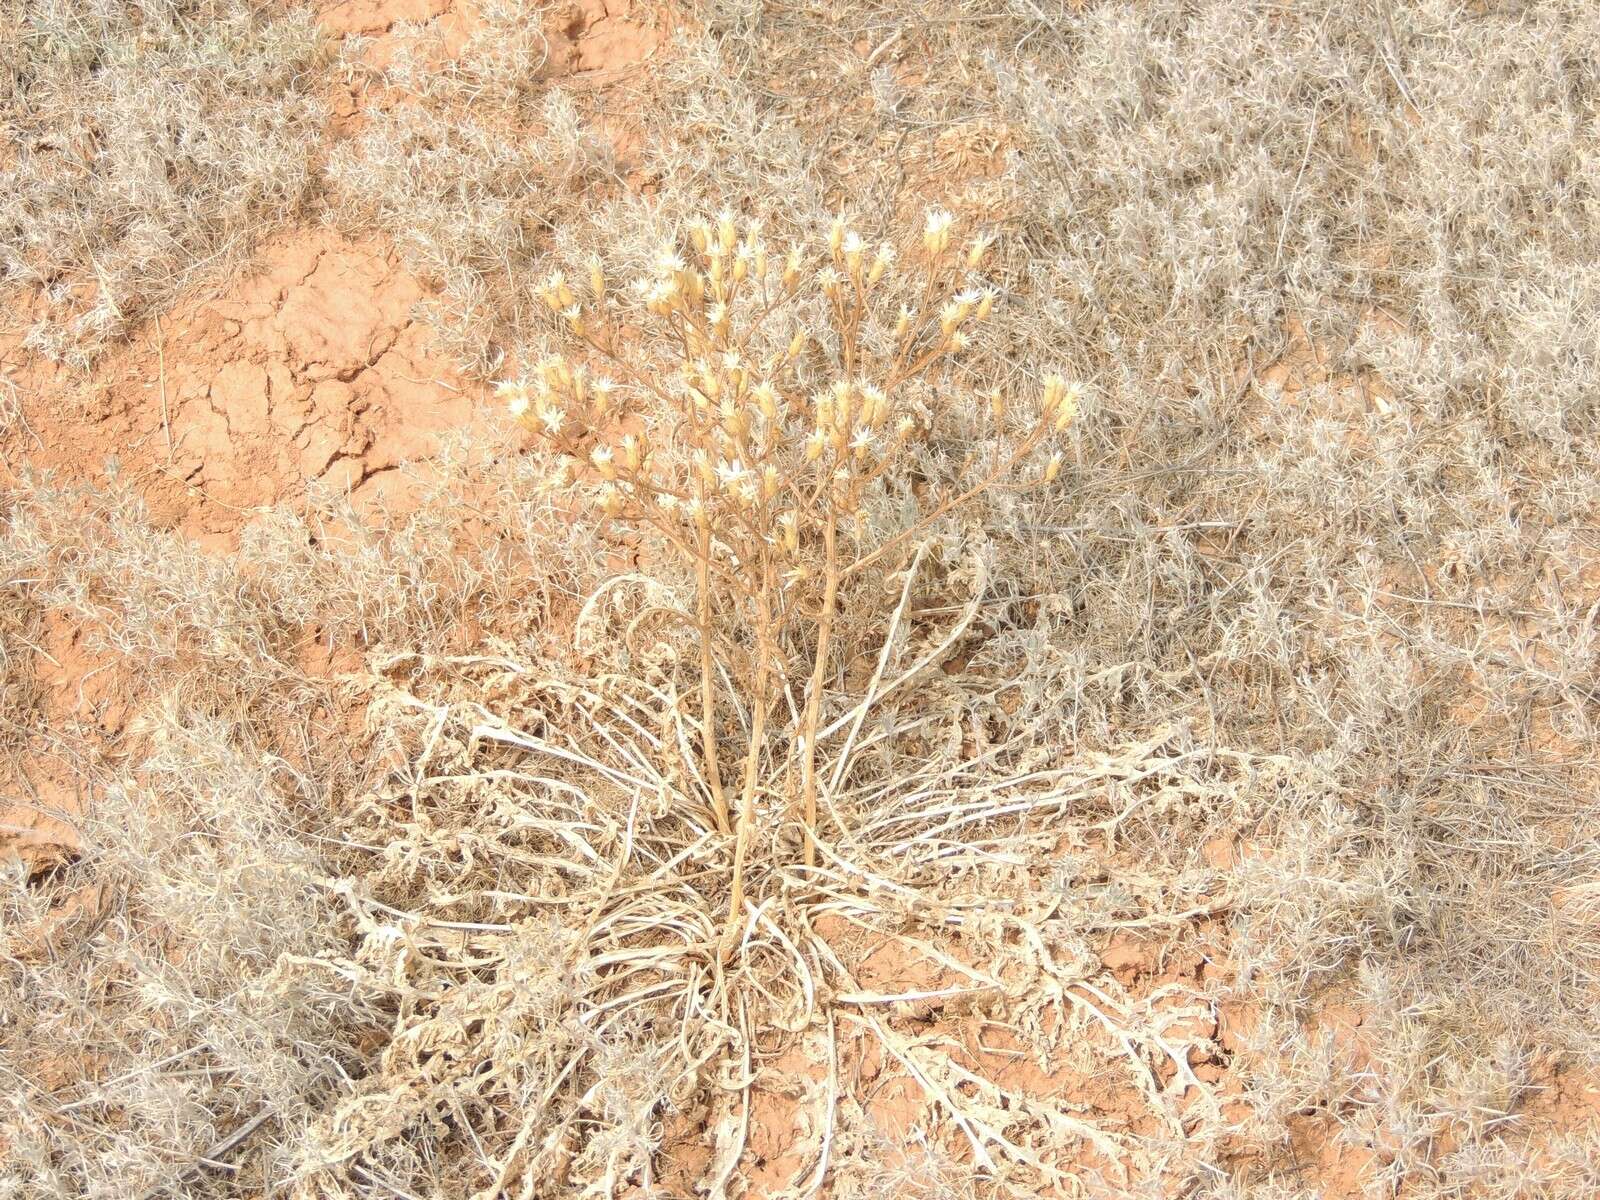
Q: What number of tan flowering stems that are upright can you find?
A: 3